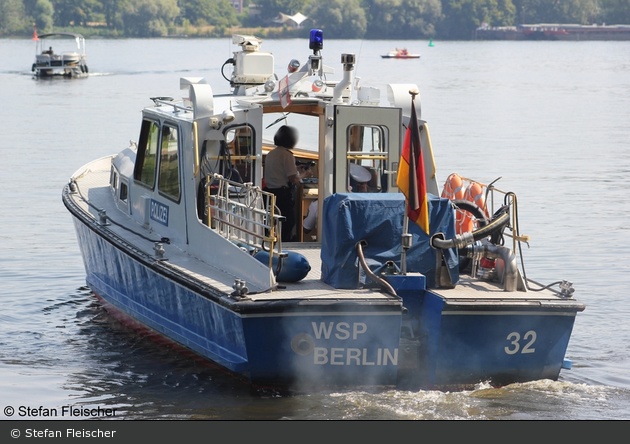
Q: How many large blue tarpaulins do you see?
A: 1